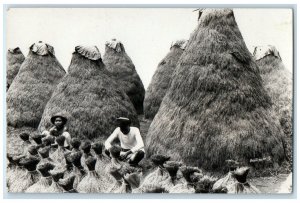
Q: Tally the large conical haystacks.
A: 7